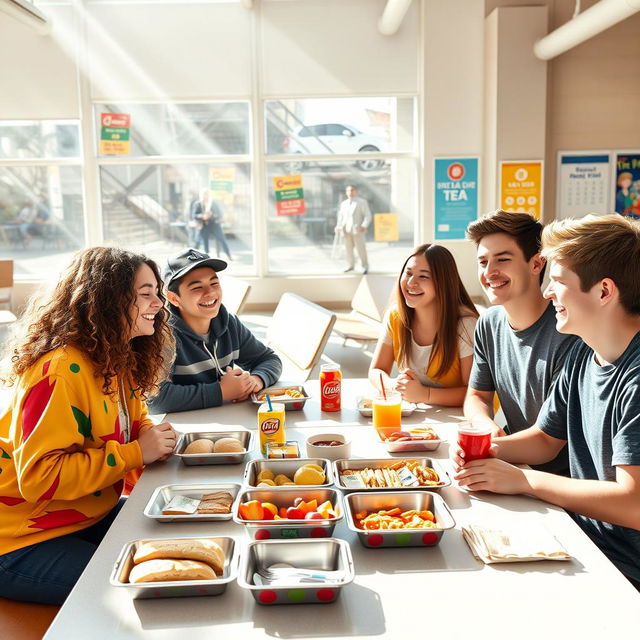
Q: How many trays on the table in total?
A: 11